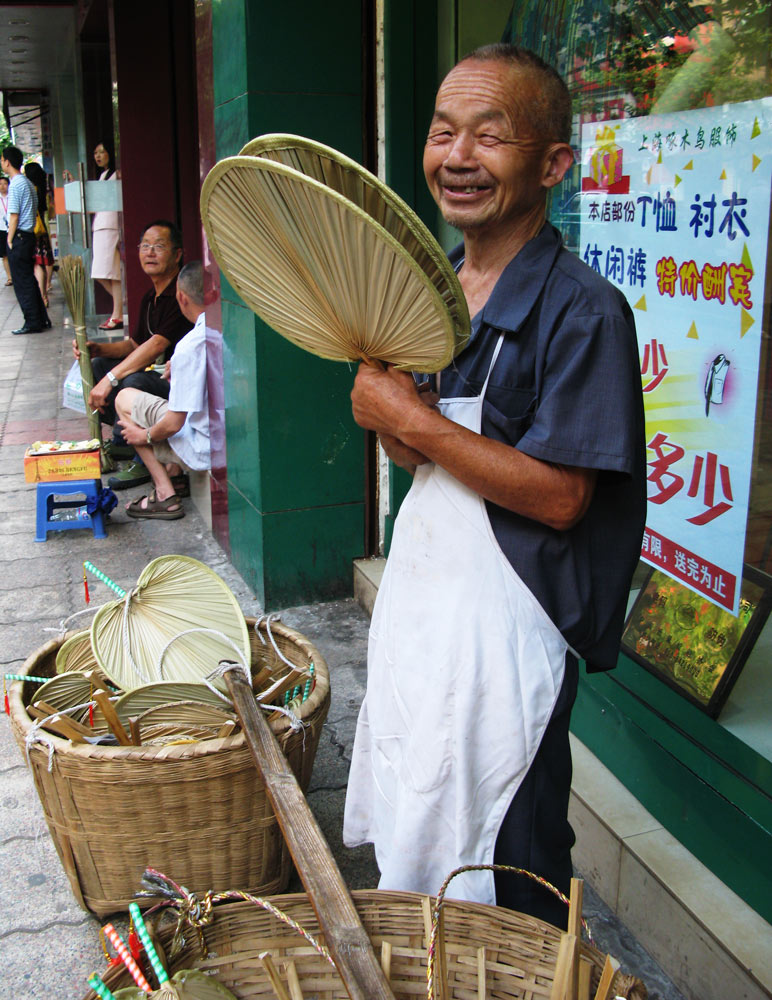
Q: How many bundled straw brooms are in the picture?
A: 1